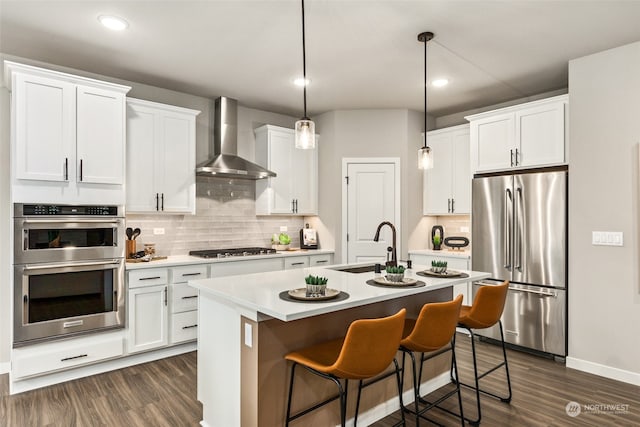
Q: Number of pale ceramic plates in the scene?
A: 3